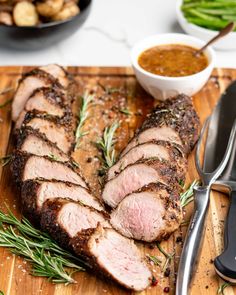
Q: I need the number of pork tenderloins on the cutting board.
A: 2